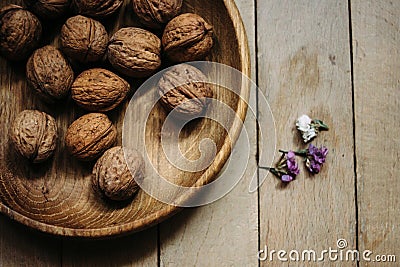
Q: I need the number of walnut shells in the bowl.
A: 13